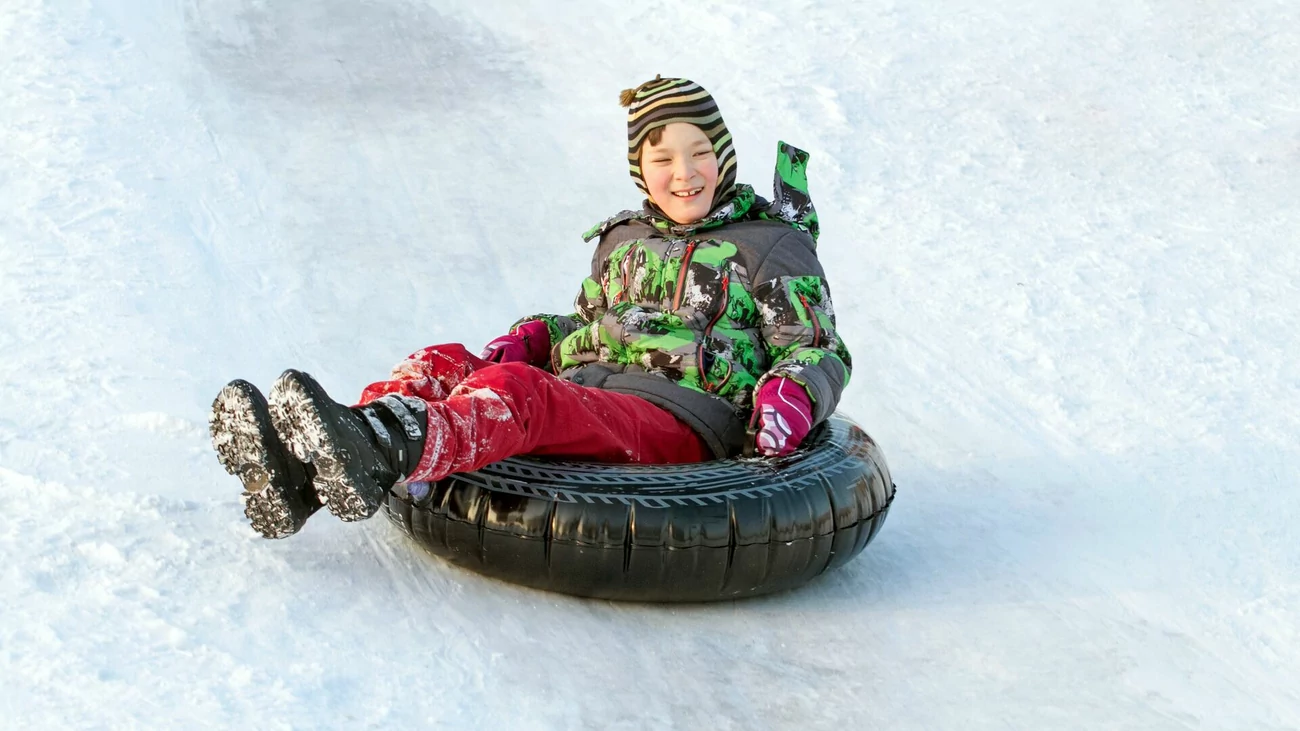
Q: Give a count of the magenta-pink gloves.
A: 2